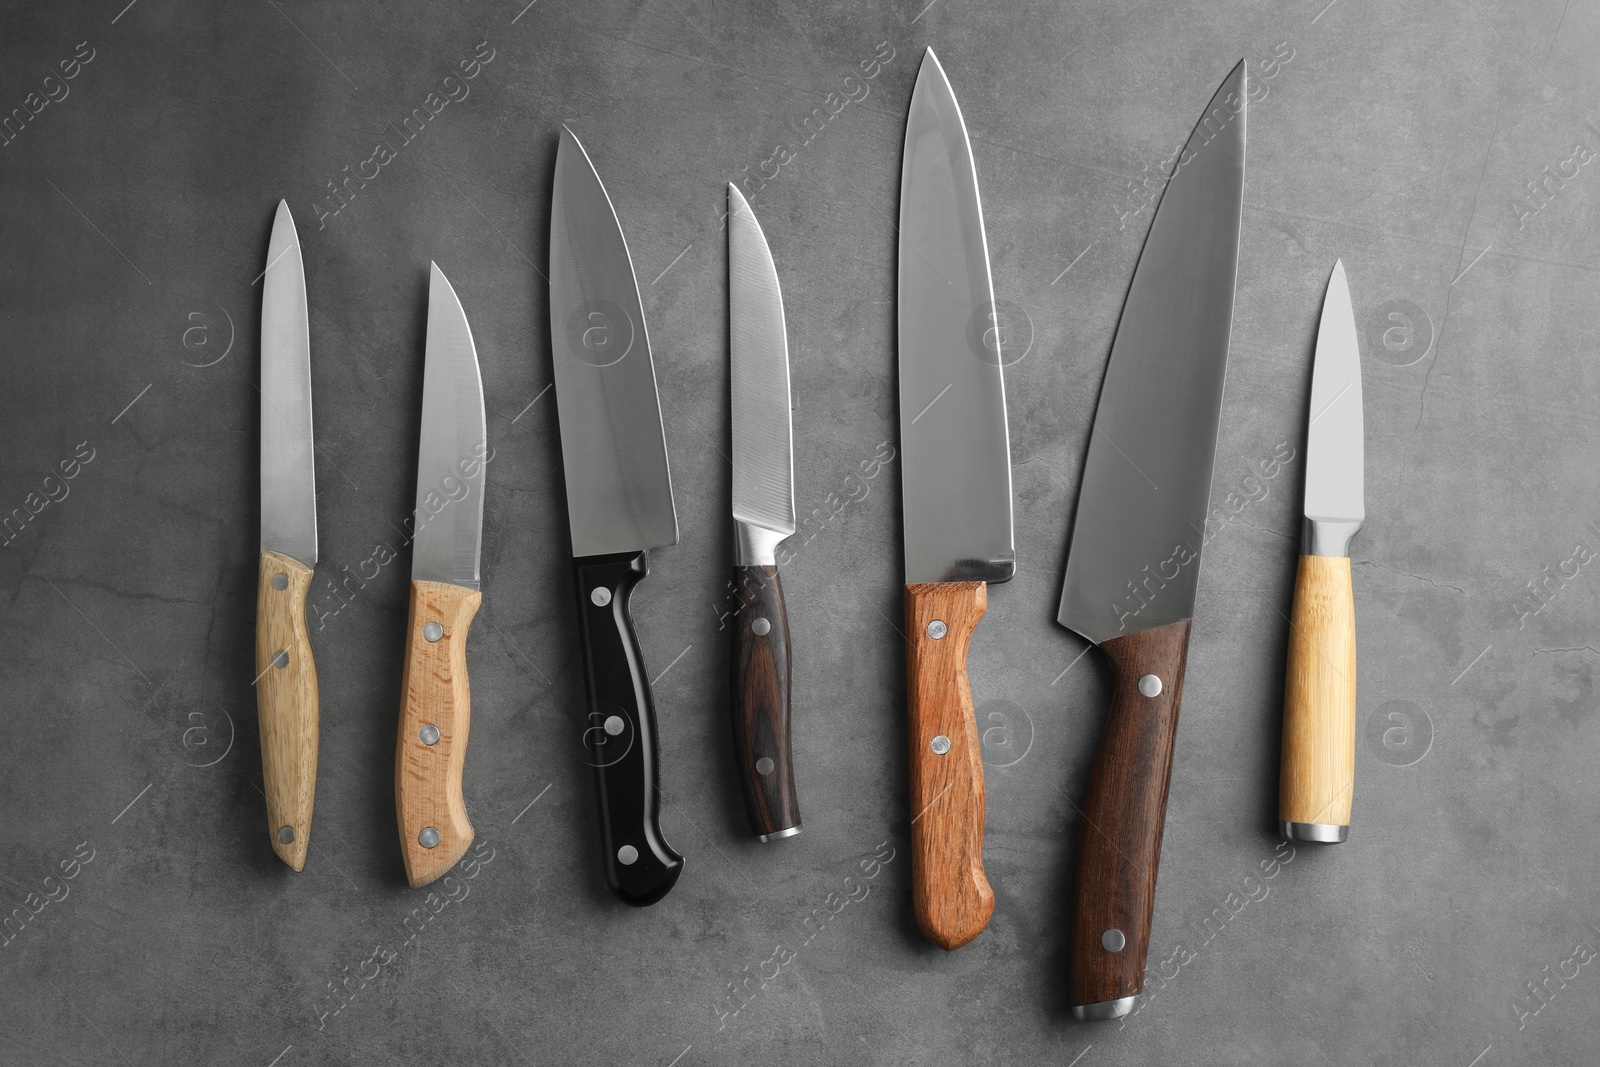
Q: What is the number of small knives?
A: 4